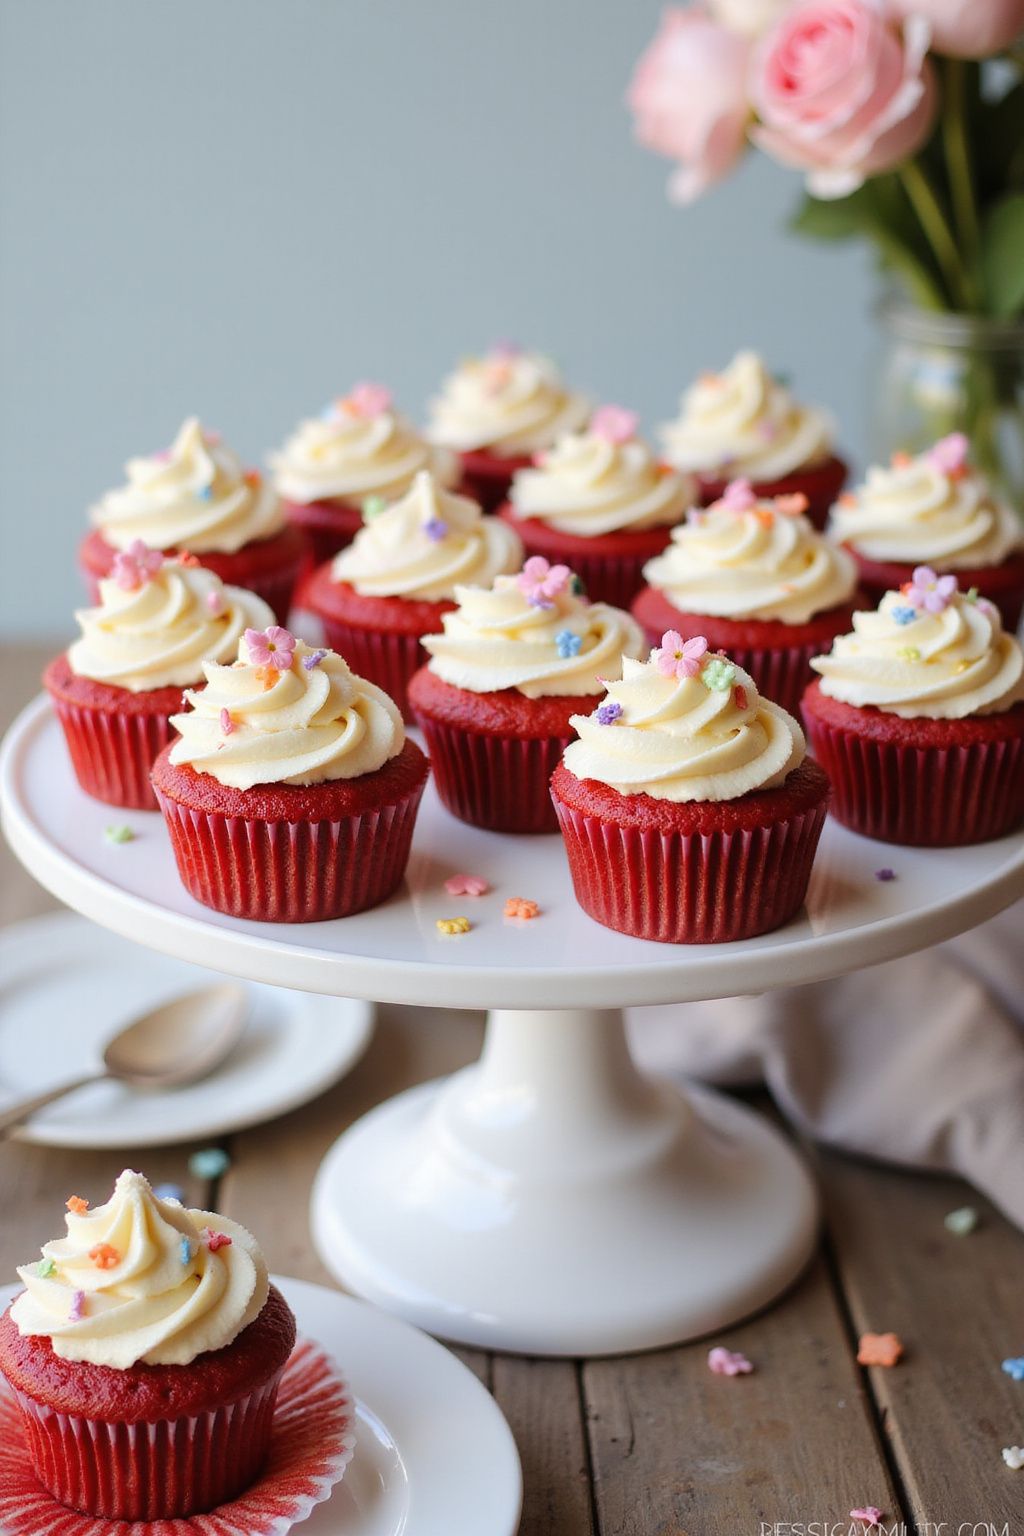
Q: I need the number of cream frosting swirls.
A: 14